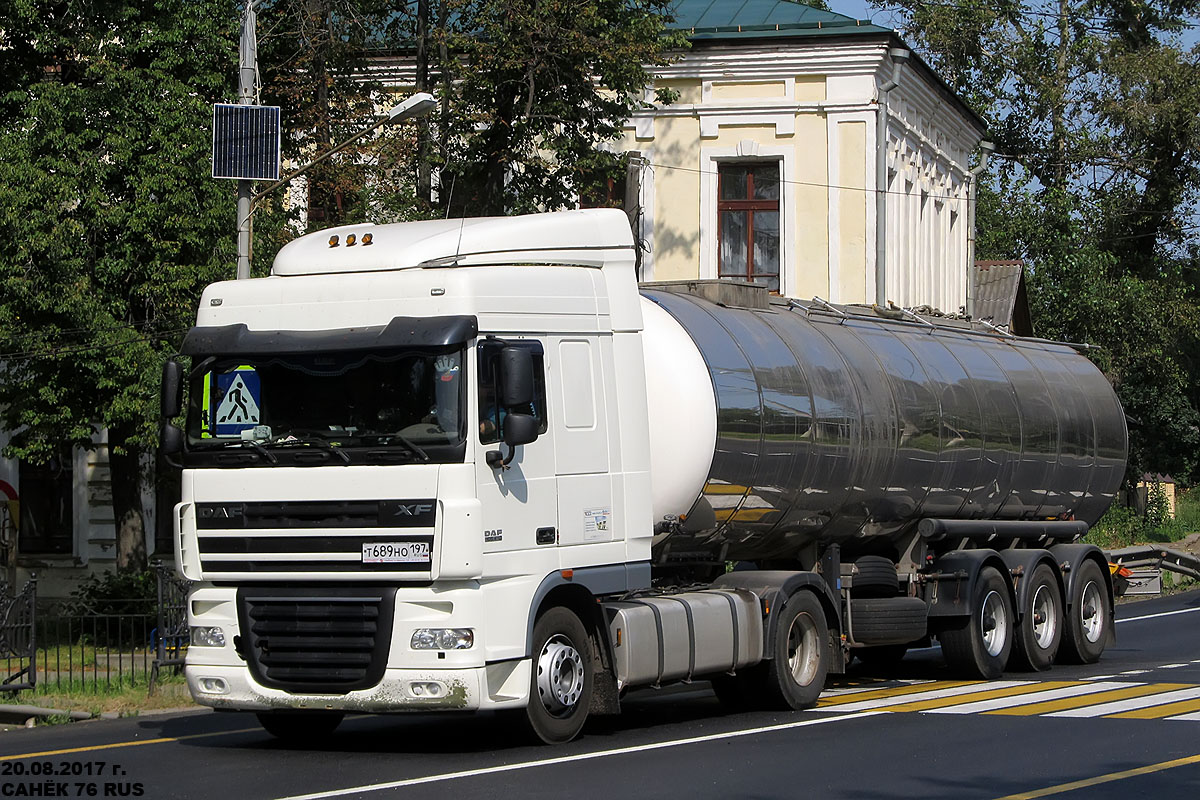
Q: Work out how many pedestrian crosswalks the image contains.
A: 1